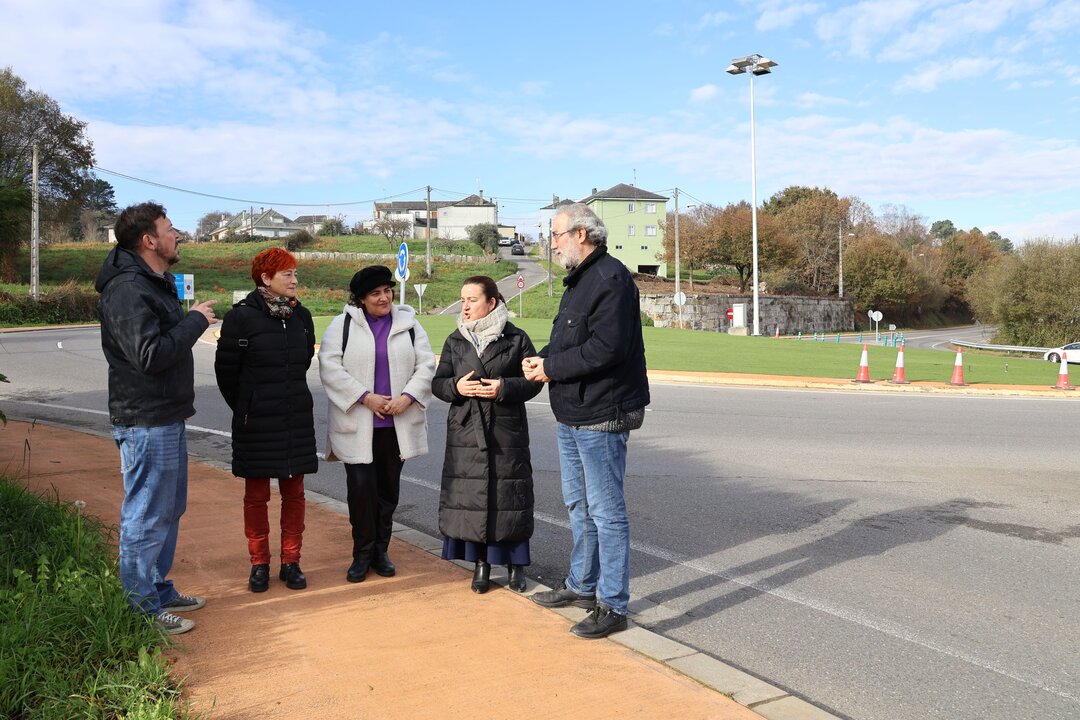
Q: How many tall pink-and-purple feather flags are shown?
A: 0